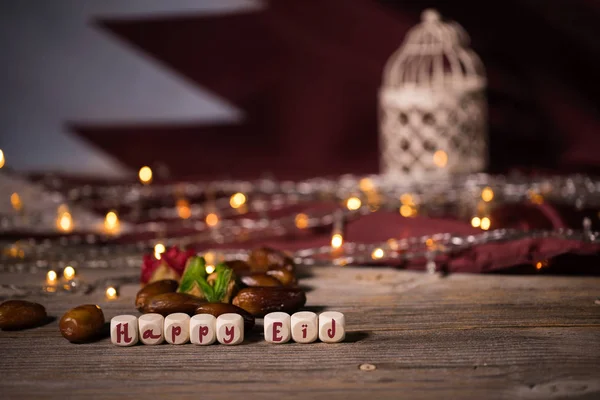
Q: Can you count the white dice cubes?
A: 8